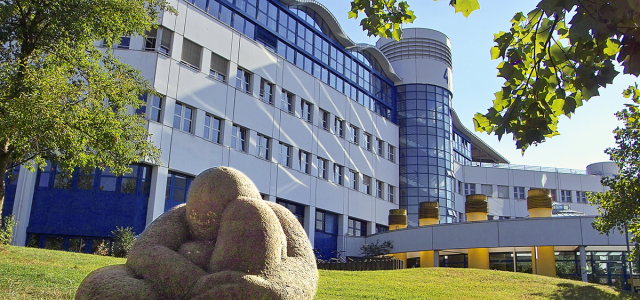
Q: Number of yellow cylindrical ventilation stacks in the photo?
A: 4